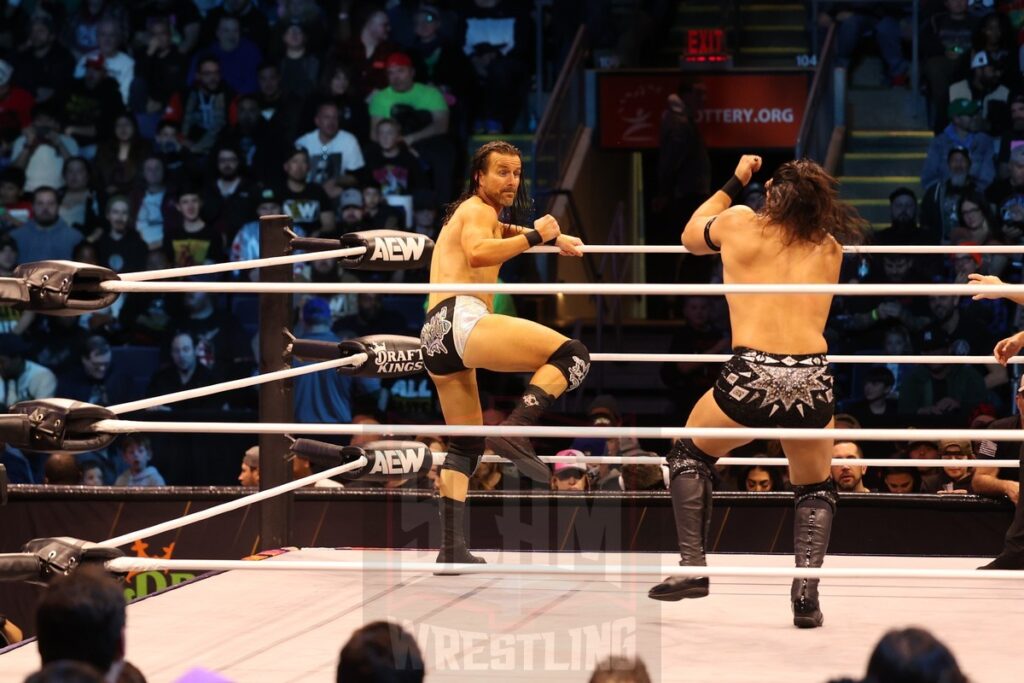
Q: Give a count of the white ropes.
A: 9